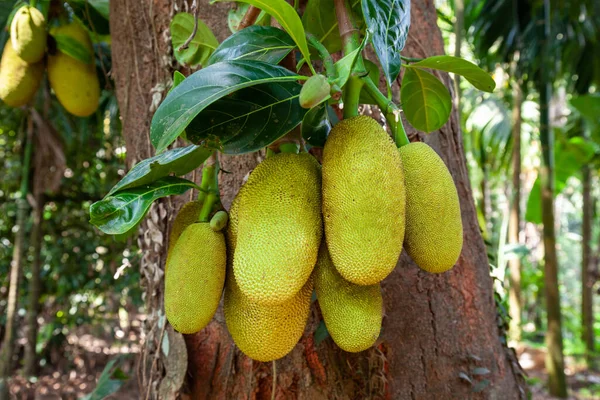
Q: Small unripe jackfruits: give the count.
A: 2